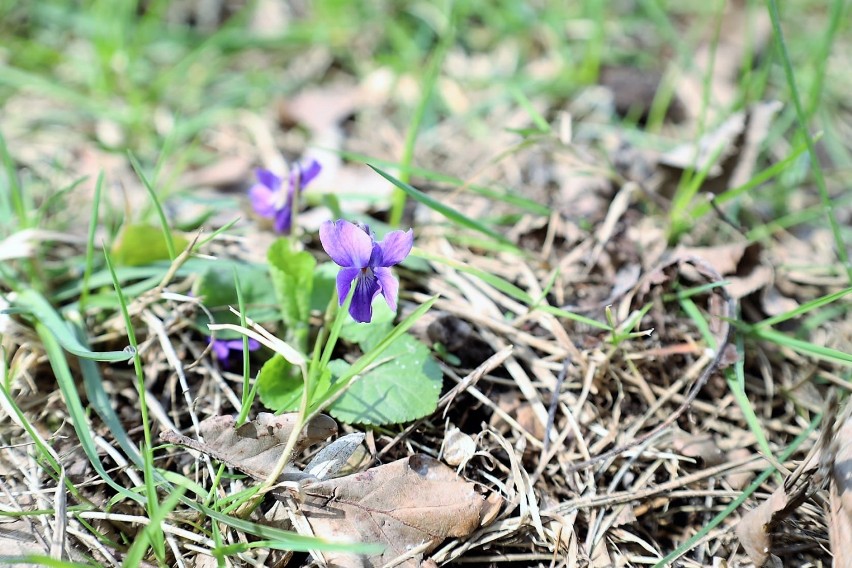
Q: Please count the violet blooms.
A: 3